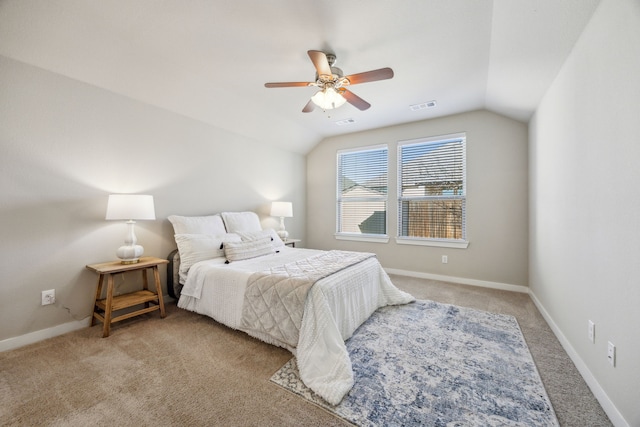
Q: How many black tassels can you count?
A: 4